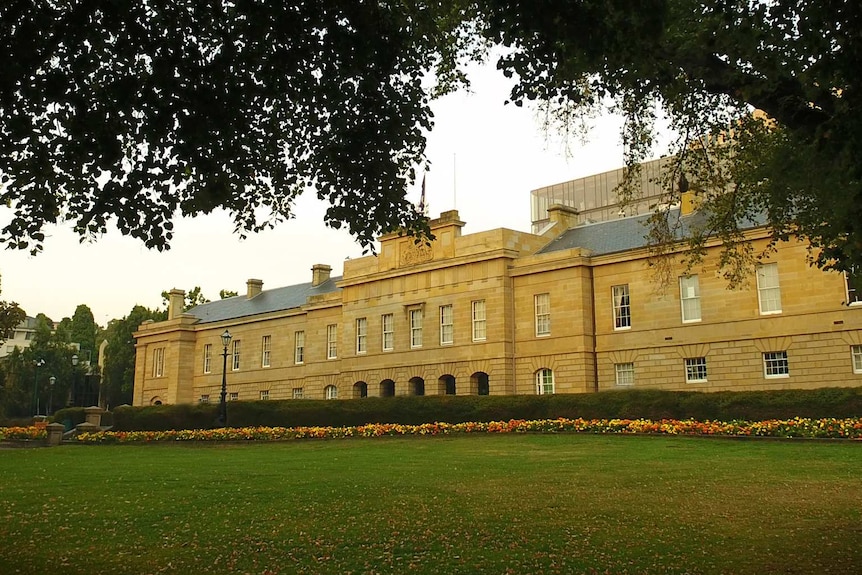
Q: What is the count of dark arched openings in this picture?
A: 5